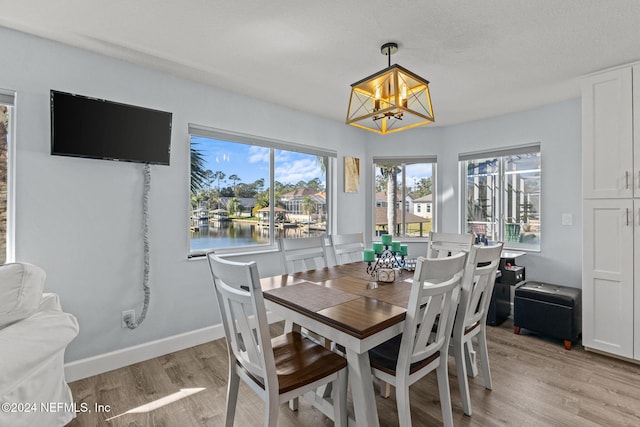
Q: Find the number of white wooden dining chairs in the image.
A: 6